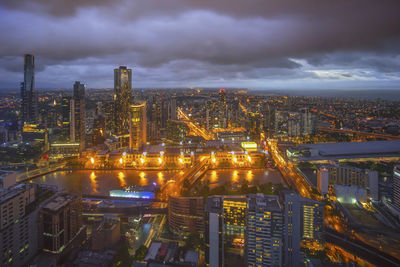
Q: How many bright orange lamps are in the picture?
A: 8